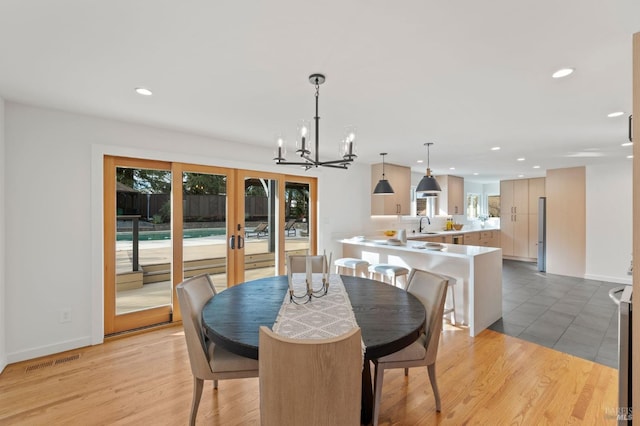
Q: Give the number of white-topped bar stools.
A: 3